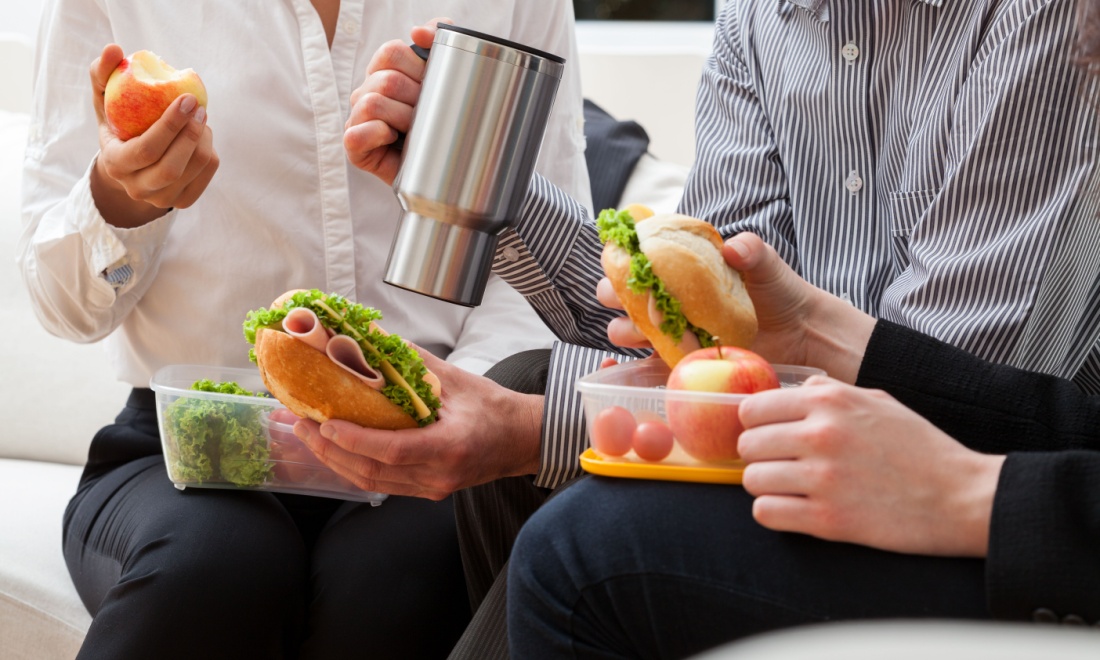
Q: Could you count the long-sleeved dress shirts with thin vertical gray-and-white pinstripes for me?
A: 1